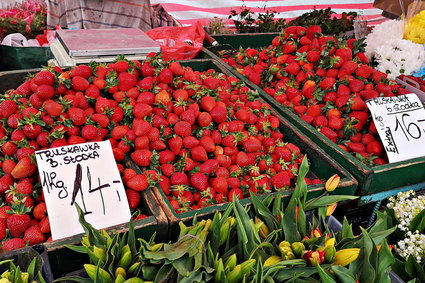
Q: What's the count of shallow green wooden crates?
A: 3